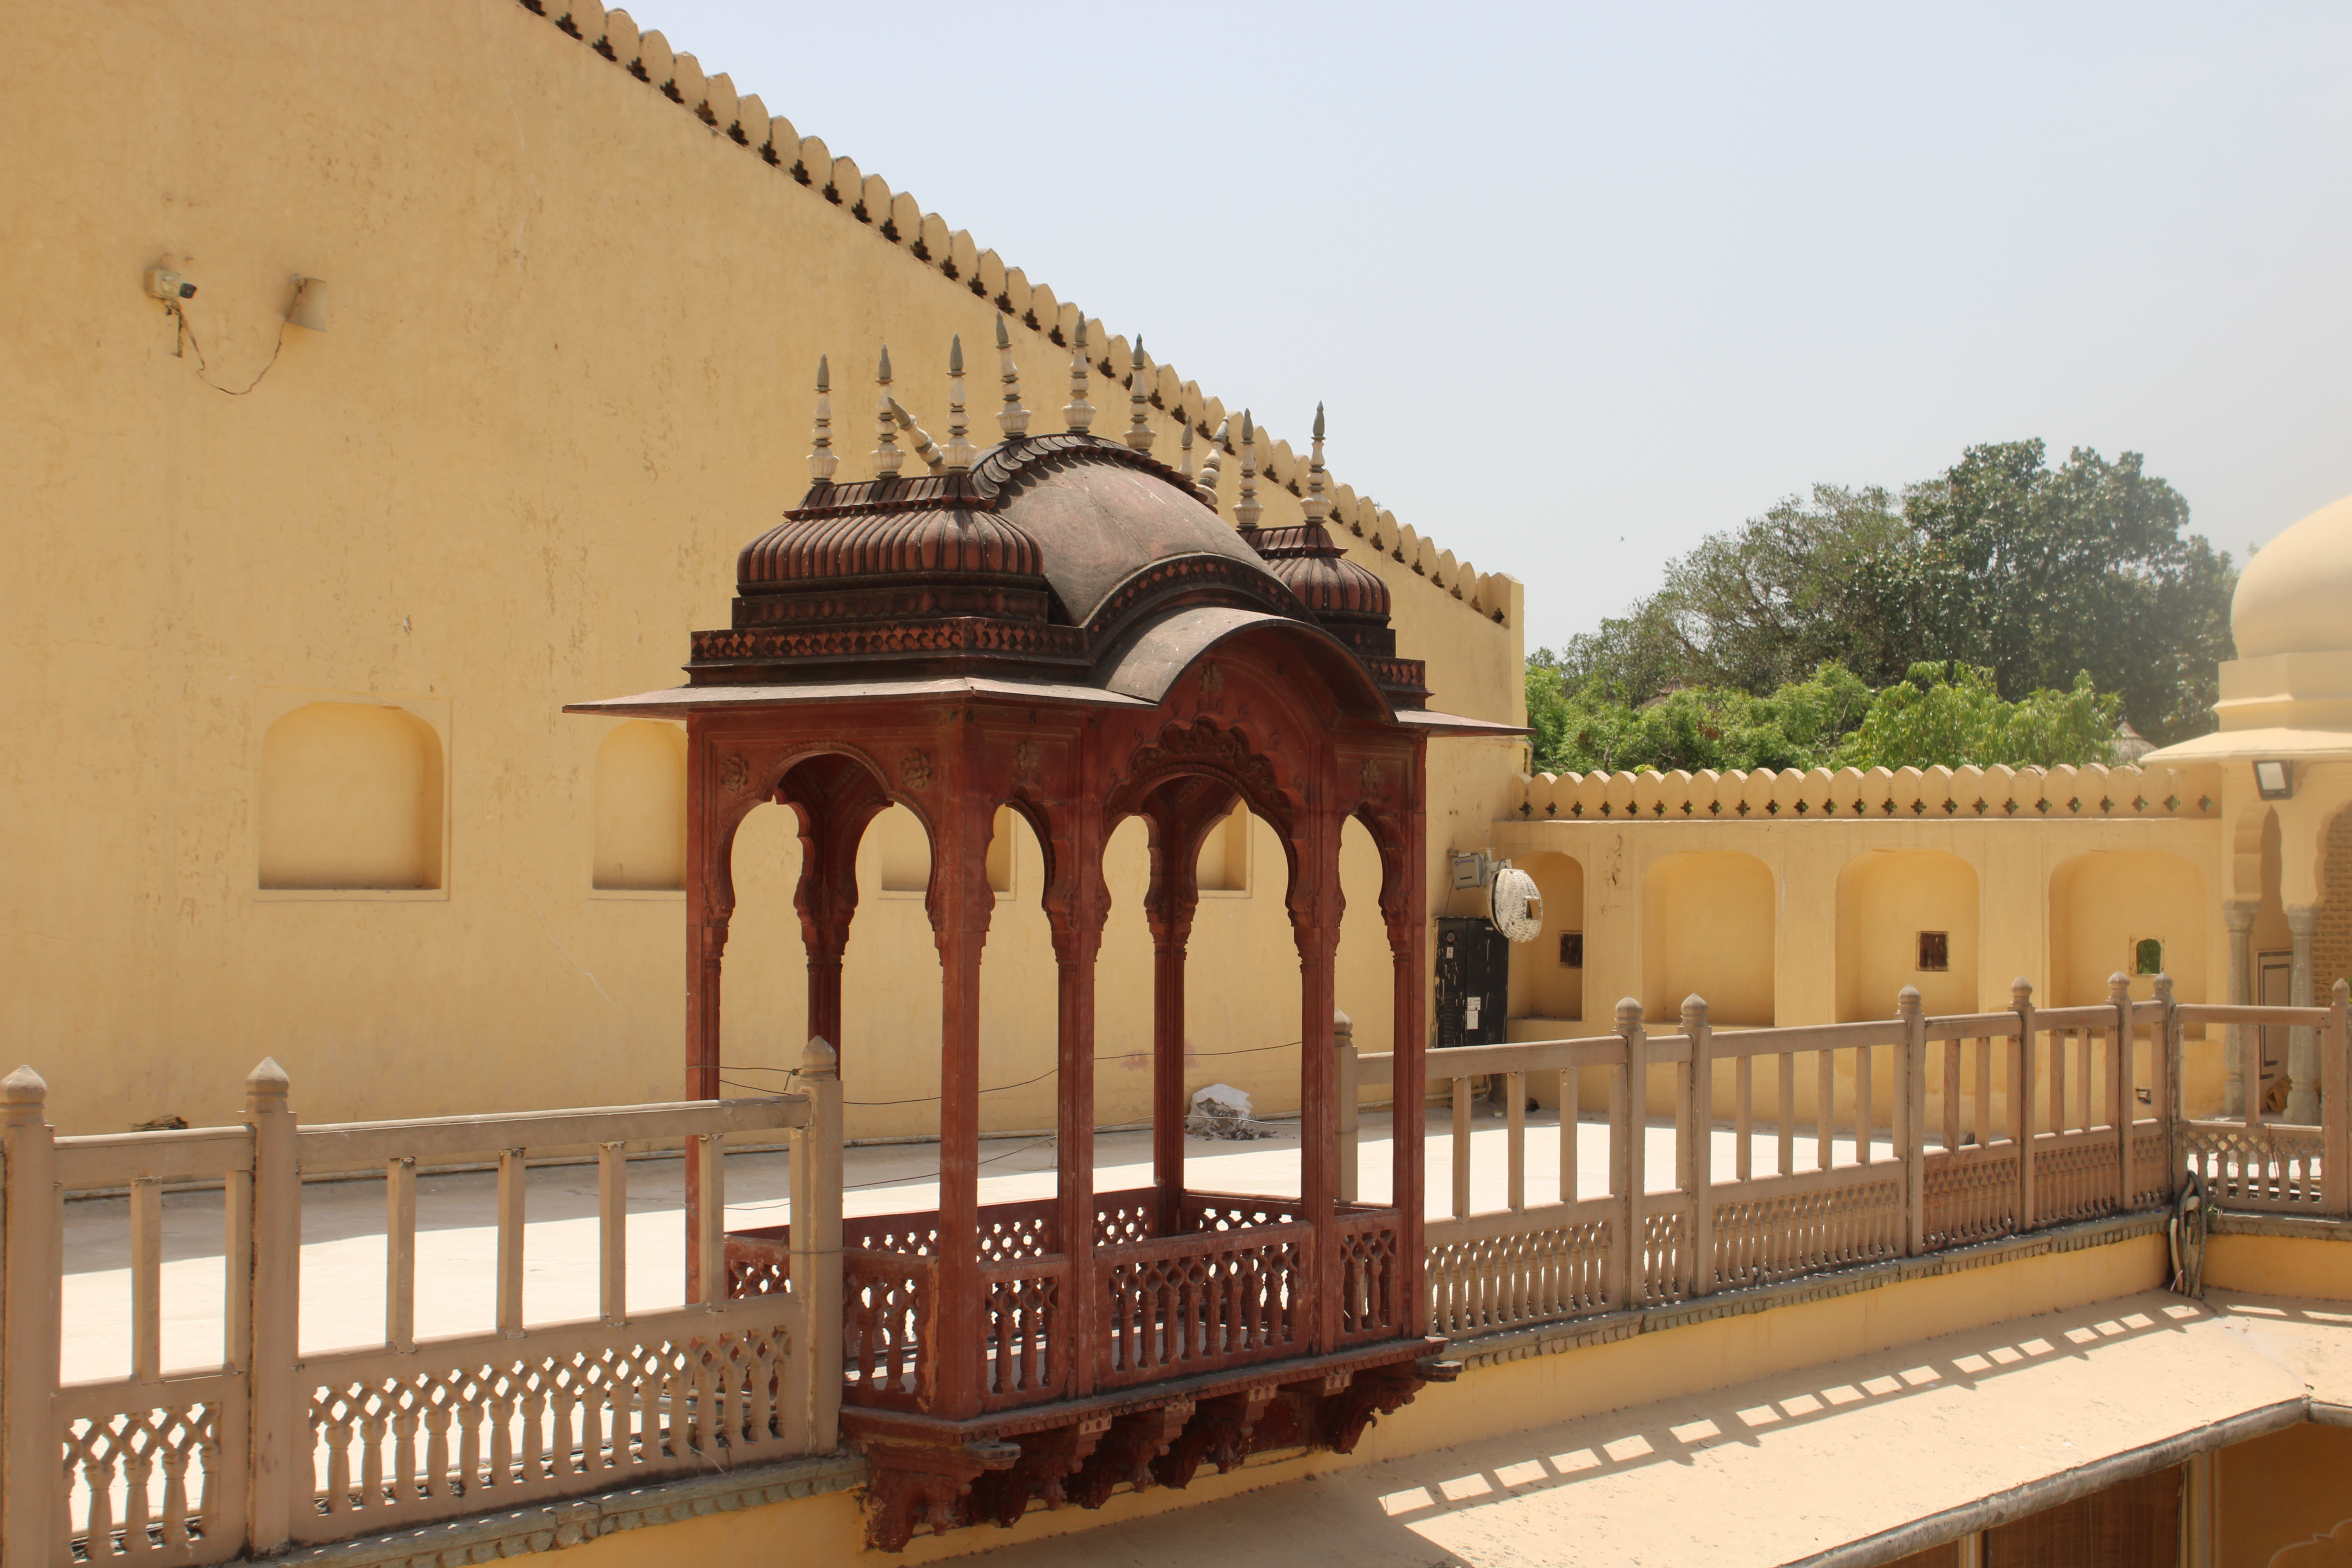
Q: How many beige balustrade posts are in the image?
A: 11